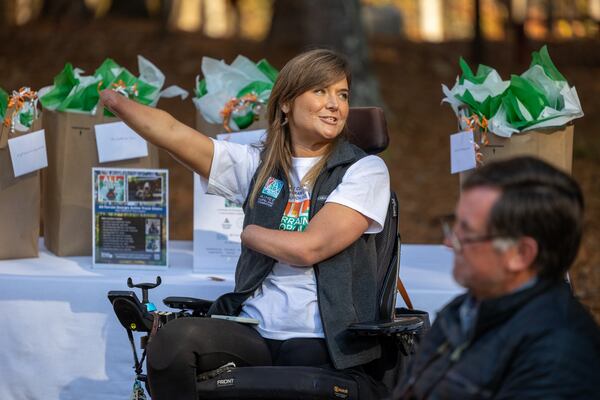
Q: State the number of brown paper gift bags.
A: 4